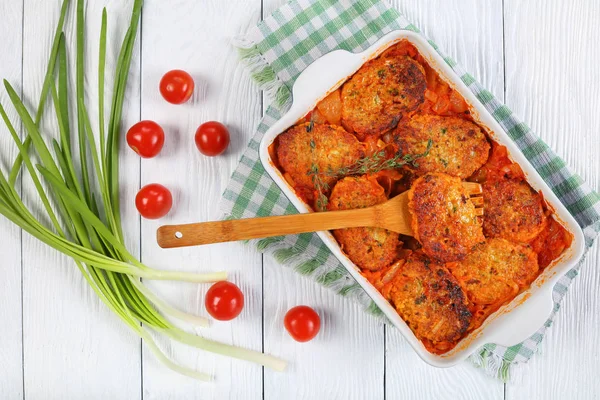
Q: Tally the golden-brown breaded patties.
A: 8